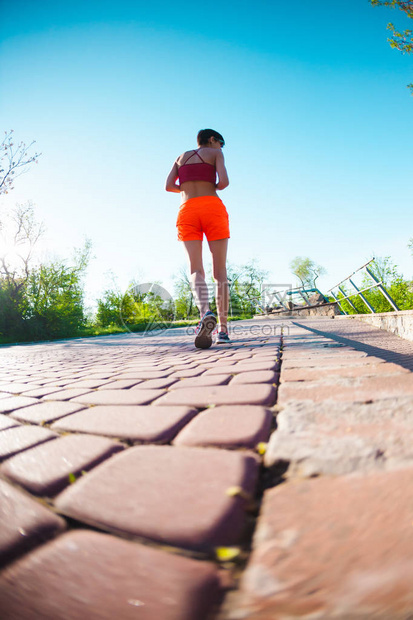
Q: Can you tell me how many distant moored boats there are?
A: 0